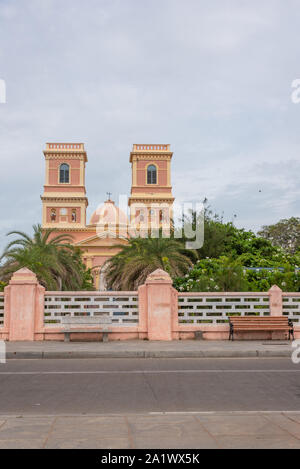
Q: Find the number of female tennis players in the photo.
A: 0